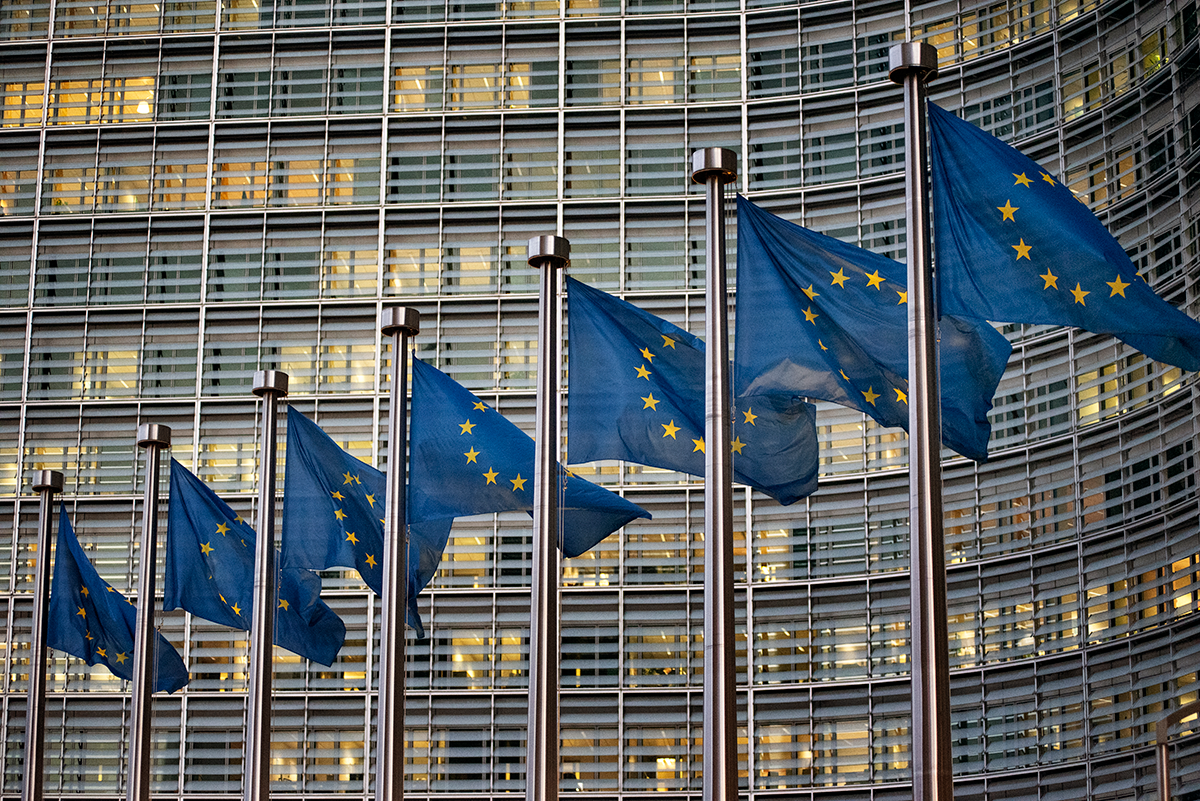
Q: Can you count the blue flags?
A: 7